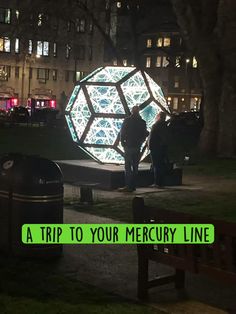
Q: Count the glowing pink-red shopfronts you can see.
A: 2